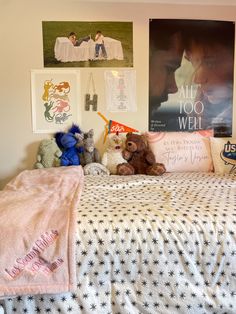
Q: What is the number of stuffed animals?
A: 5